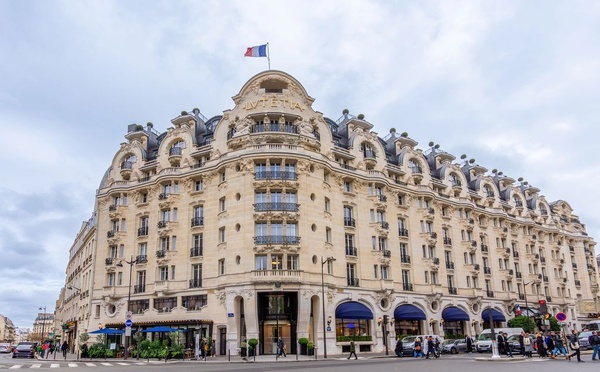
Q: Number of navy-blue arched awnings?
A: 4